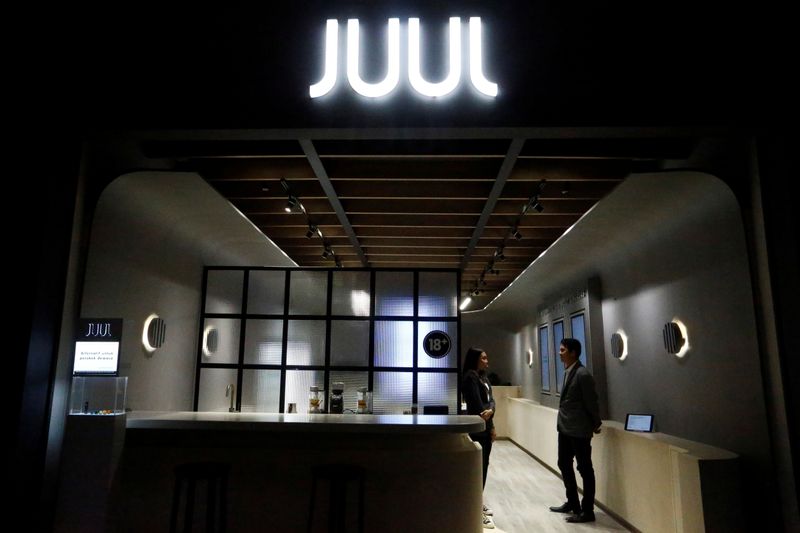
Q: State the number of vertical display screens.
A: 3